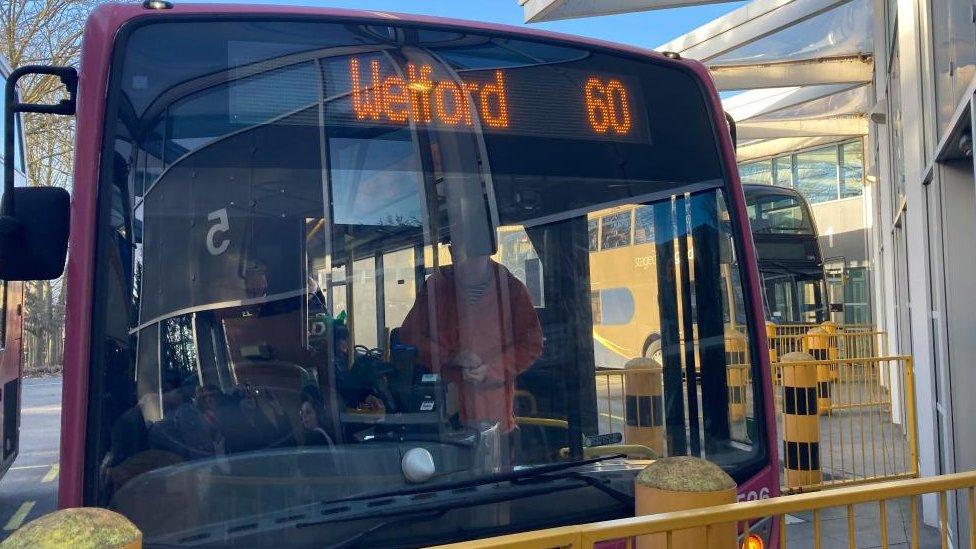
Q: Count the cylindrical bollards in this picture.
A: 8